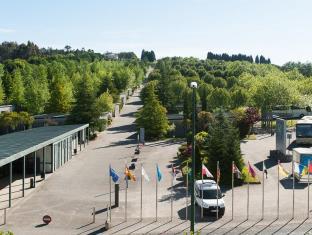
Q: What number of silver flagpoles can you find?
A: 14